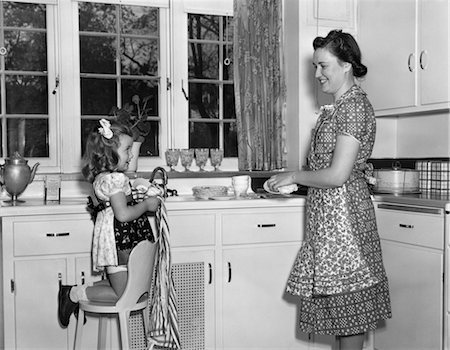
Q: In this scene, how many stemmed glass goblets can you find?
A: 4